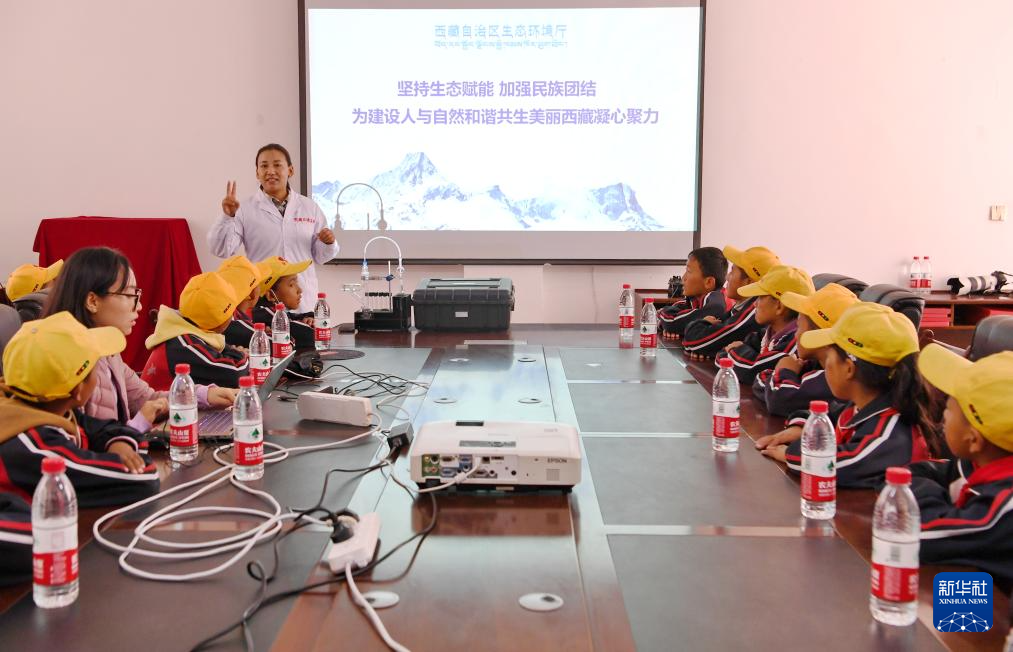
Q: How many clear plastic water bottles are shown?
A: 13